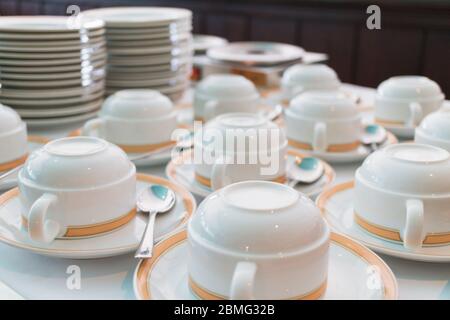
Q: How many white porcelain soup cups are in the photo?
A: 11